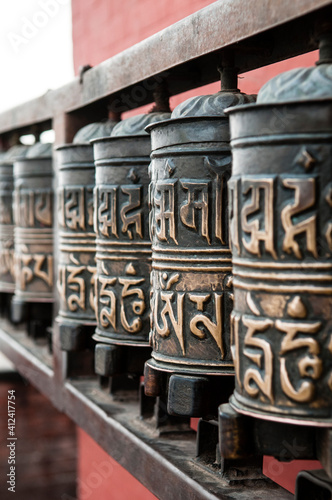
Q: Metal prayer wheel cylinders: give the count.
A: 6